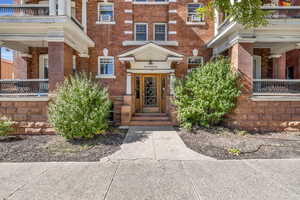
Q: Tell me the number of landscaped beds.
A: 2